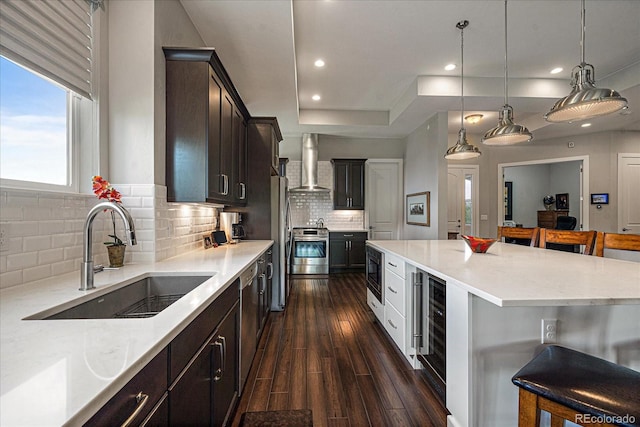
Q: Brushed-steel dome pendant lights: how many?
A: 3